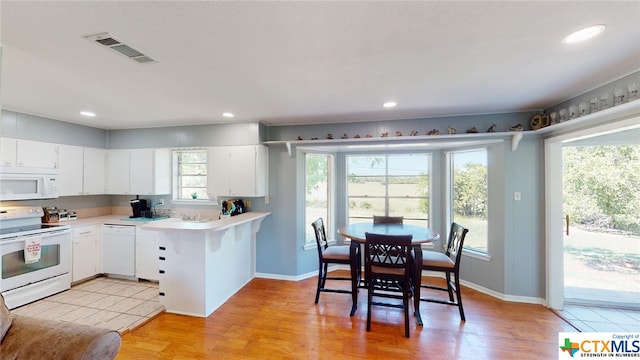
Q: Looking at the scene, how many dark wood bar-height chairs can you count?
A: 4